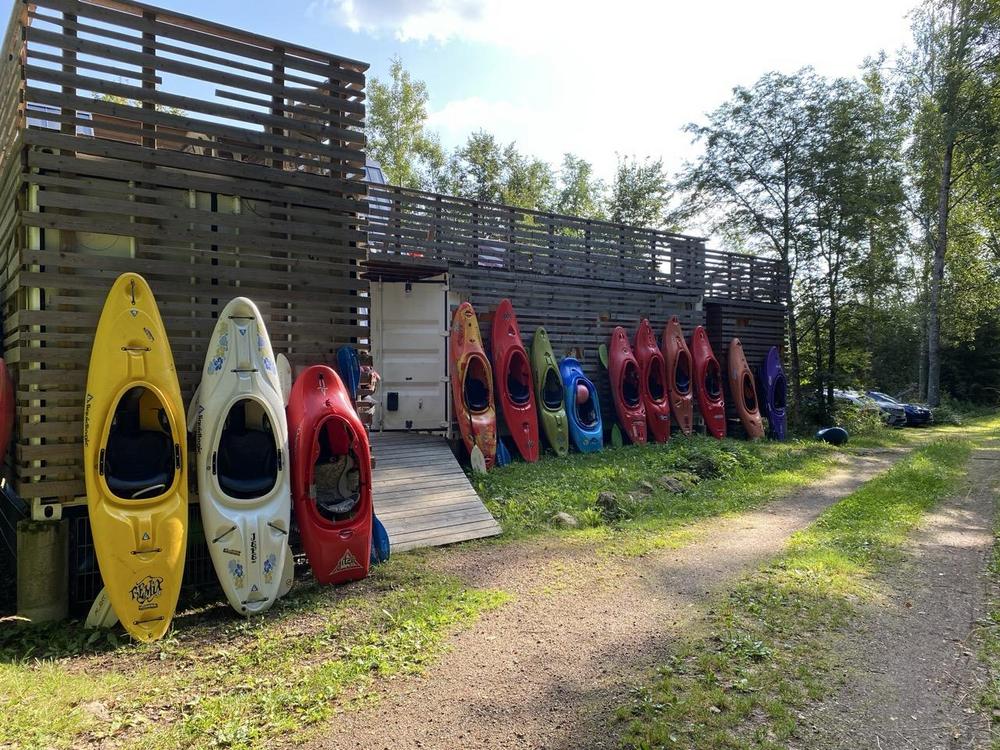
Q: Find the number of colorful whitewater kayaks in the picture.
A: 13